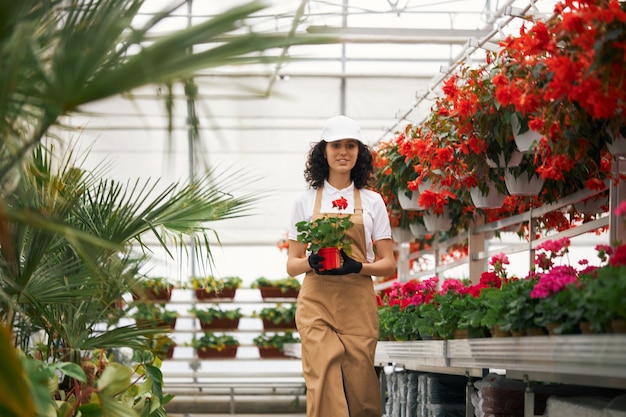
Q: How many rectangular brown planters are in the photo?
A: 9